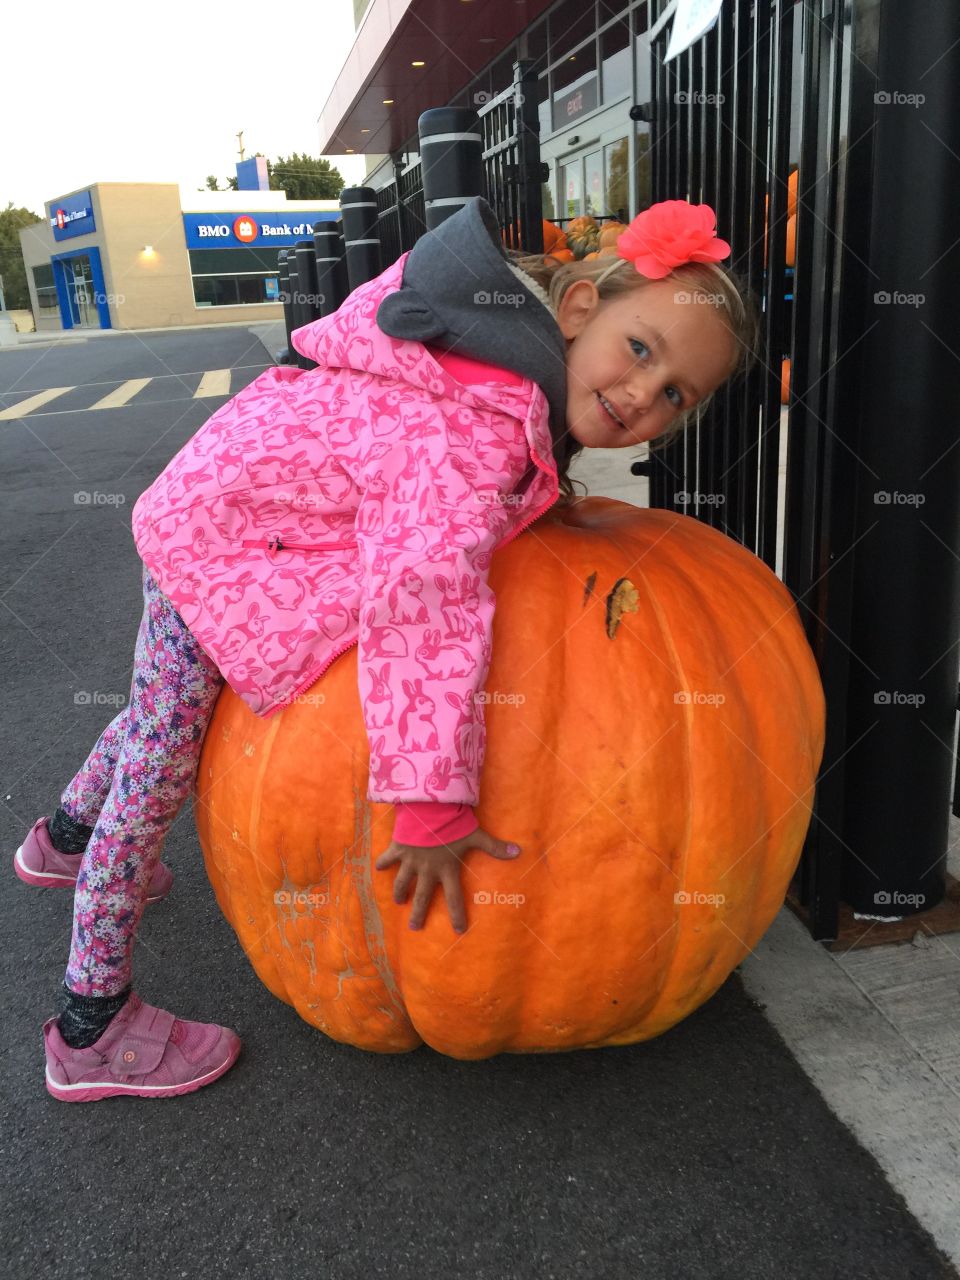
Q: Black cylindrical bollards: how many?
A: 6